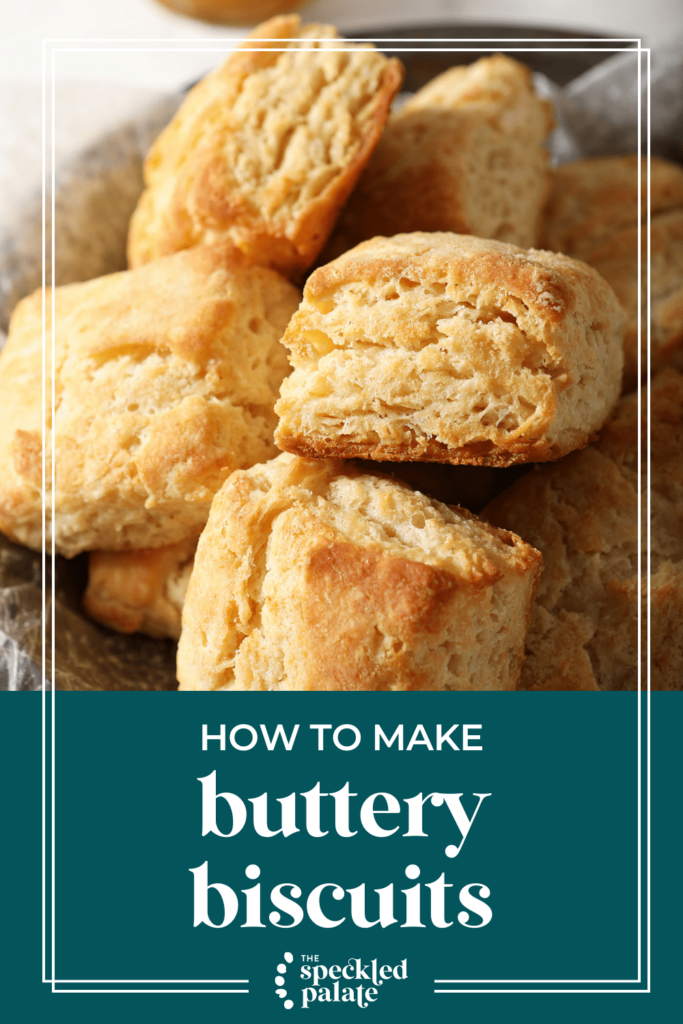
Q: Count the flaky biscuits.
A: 8